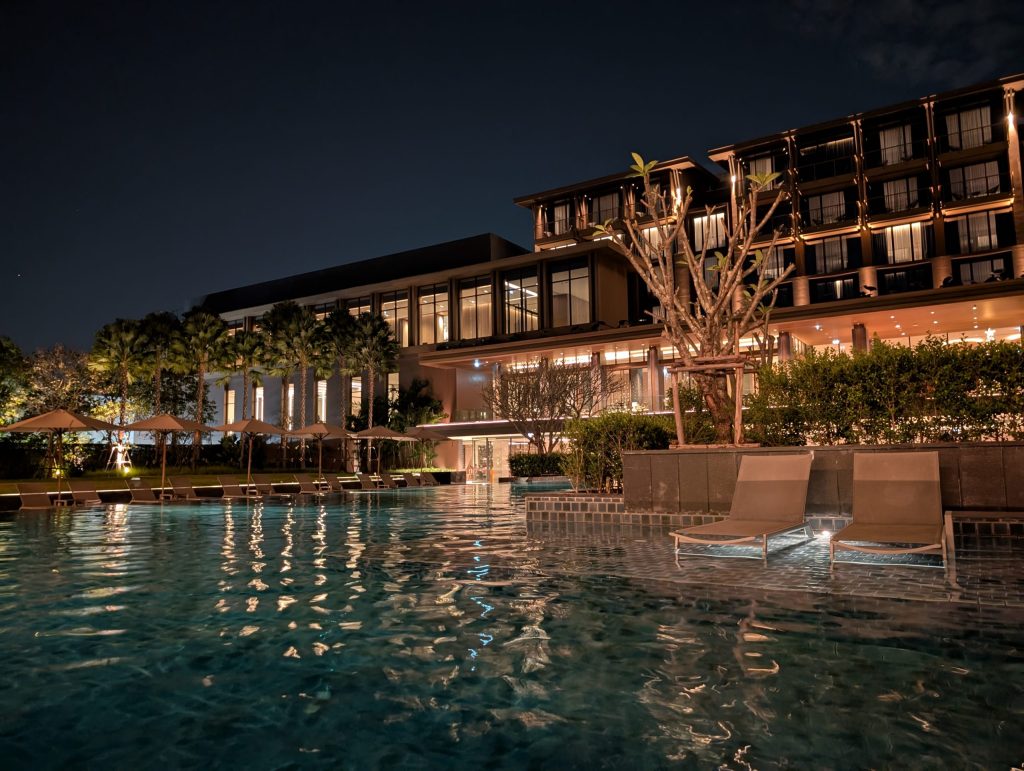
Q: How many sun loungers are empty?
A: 14